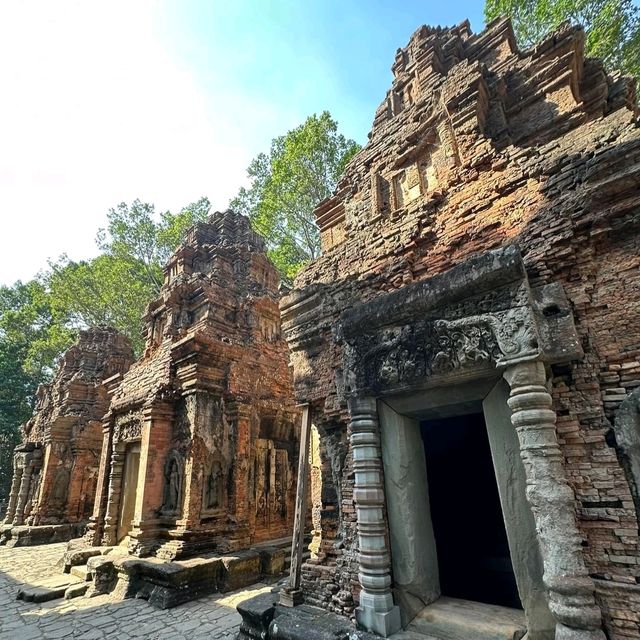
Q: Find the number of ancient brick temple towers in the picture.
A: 3